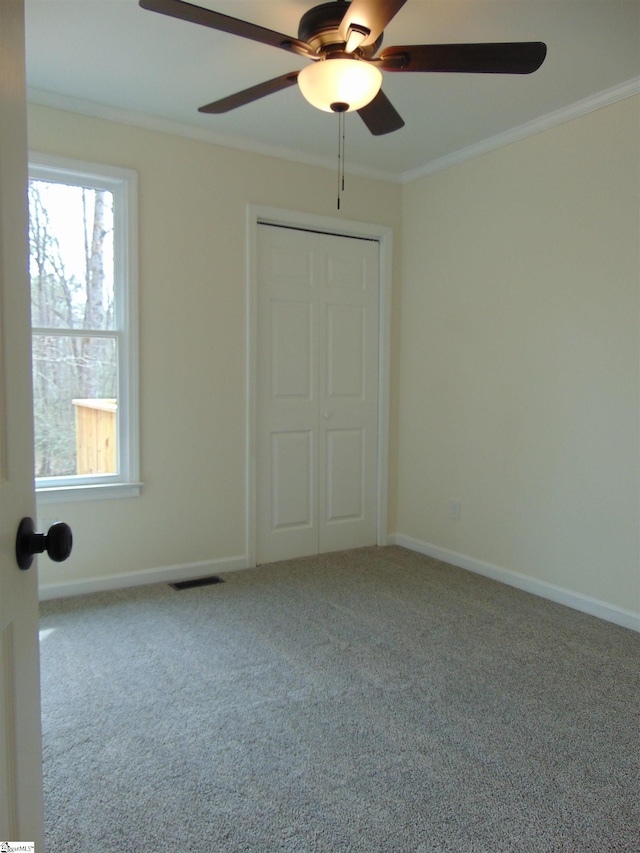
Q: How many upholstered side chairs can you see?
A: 0